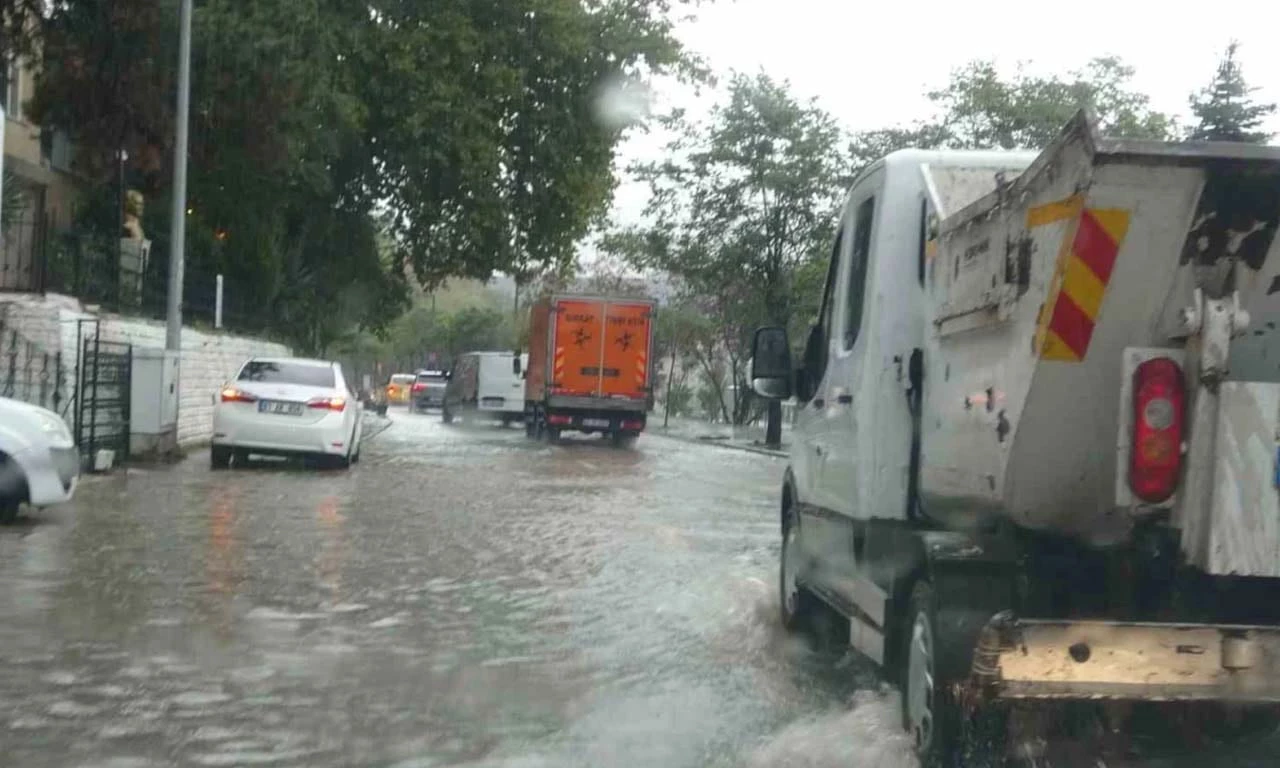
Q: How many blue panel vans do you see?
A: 0